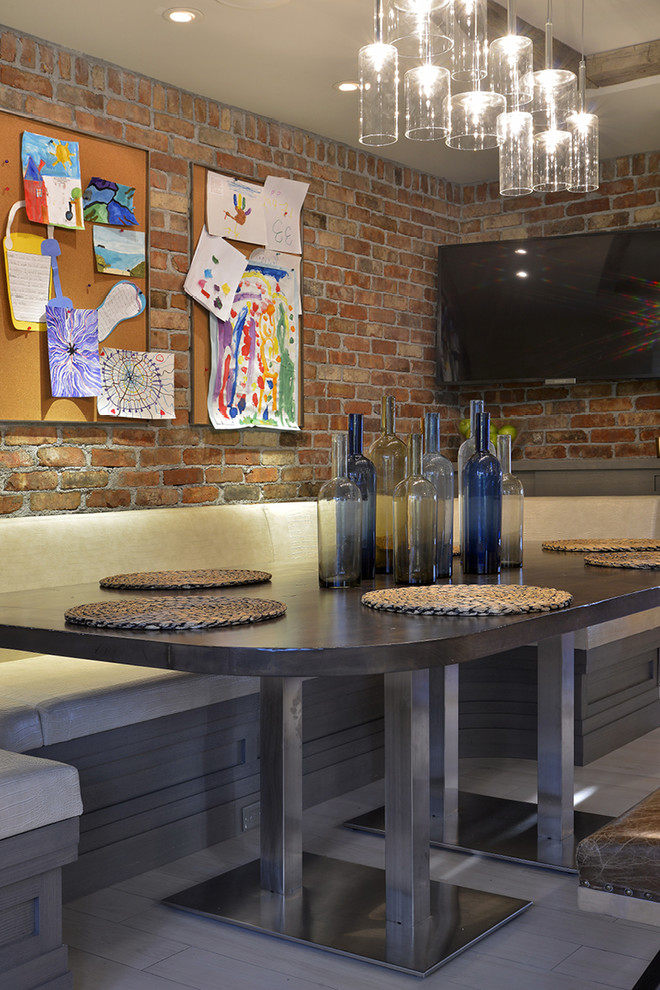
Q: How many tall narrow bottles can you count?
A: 8